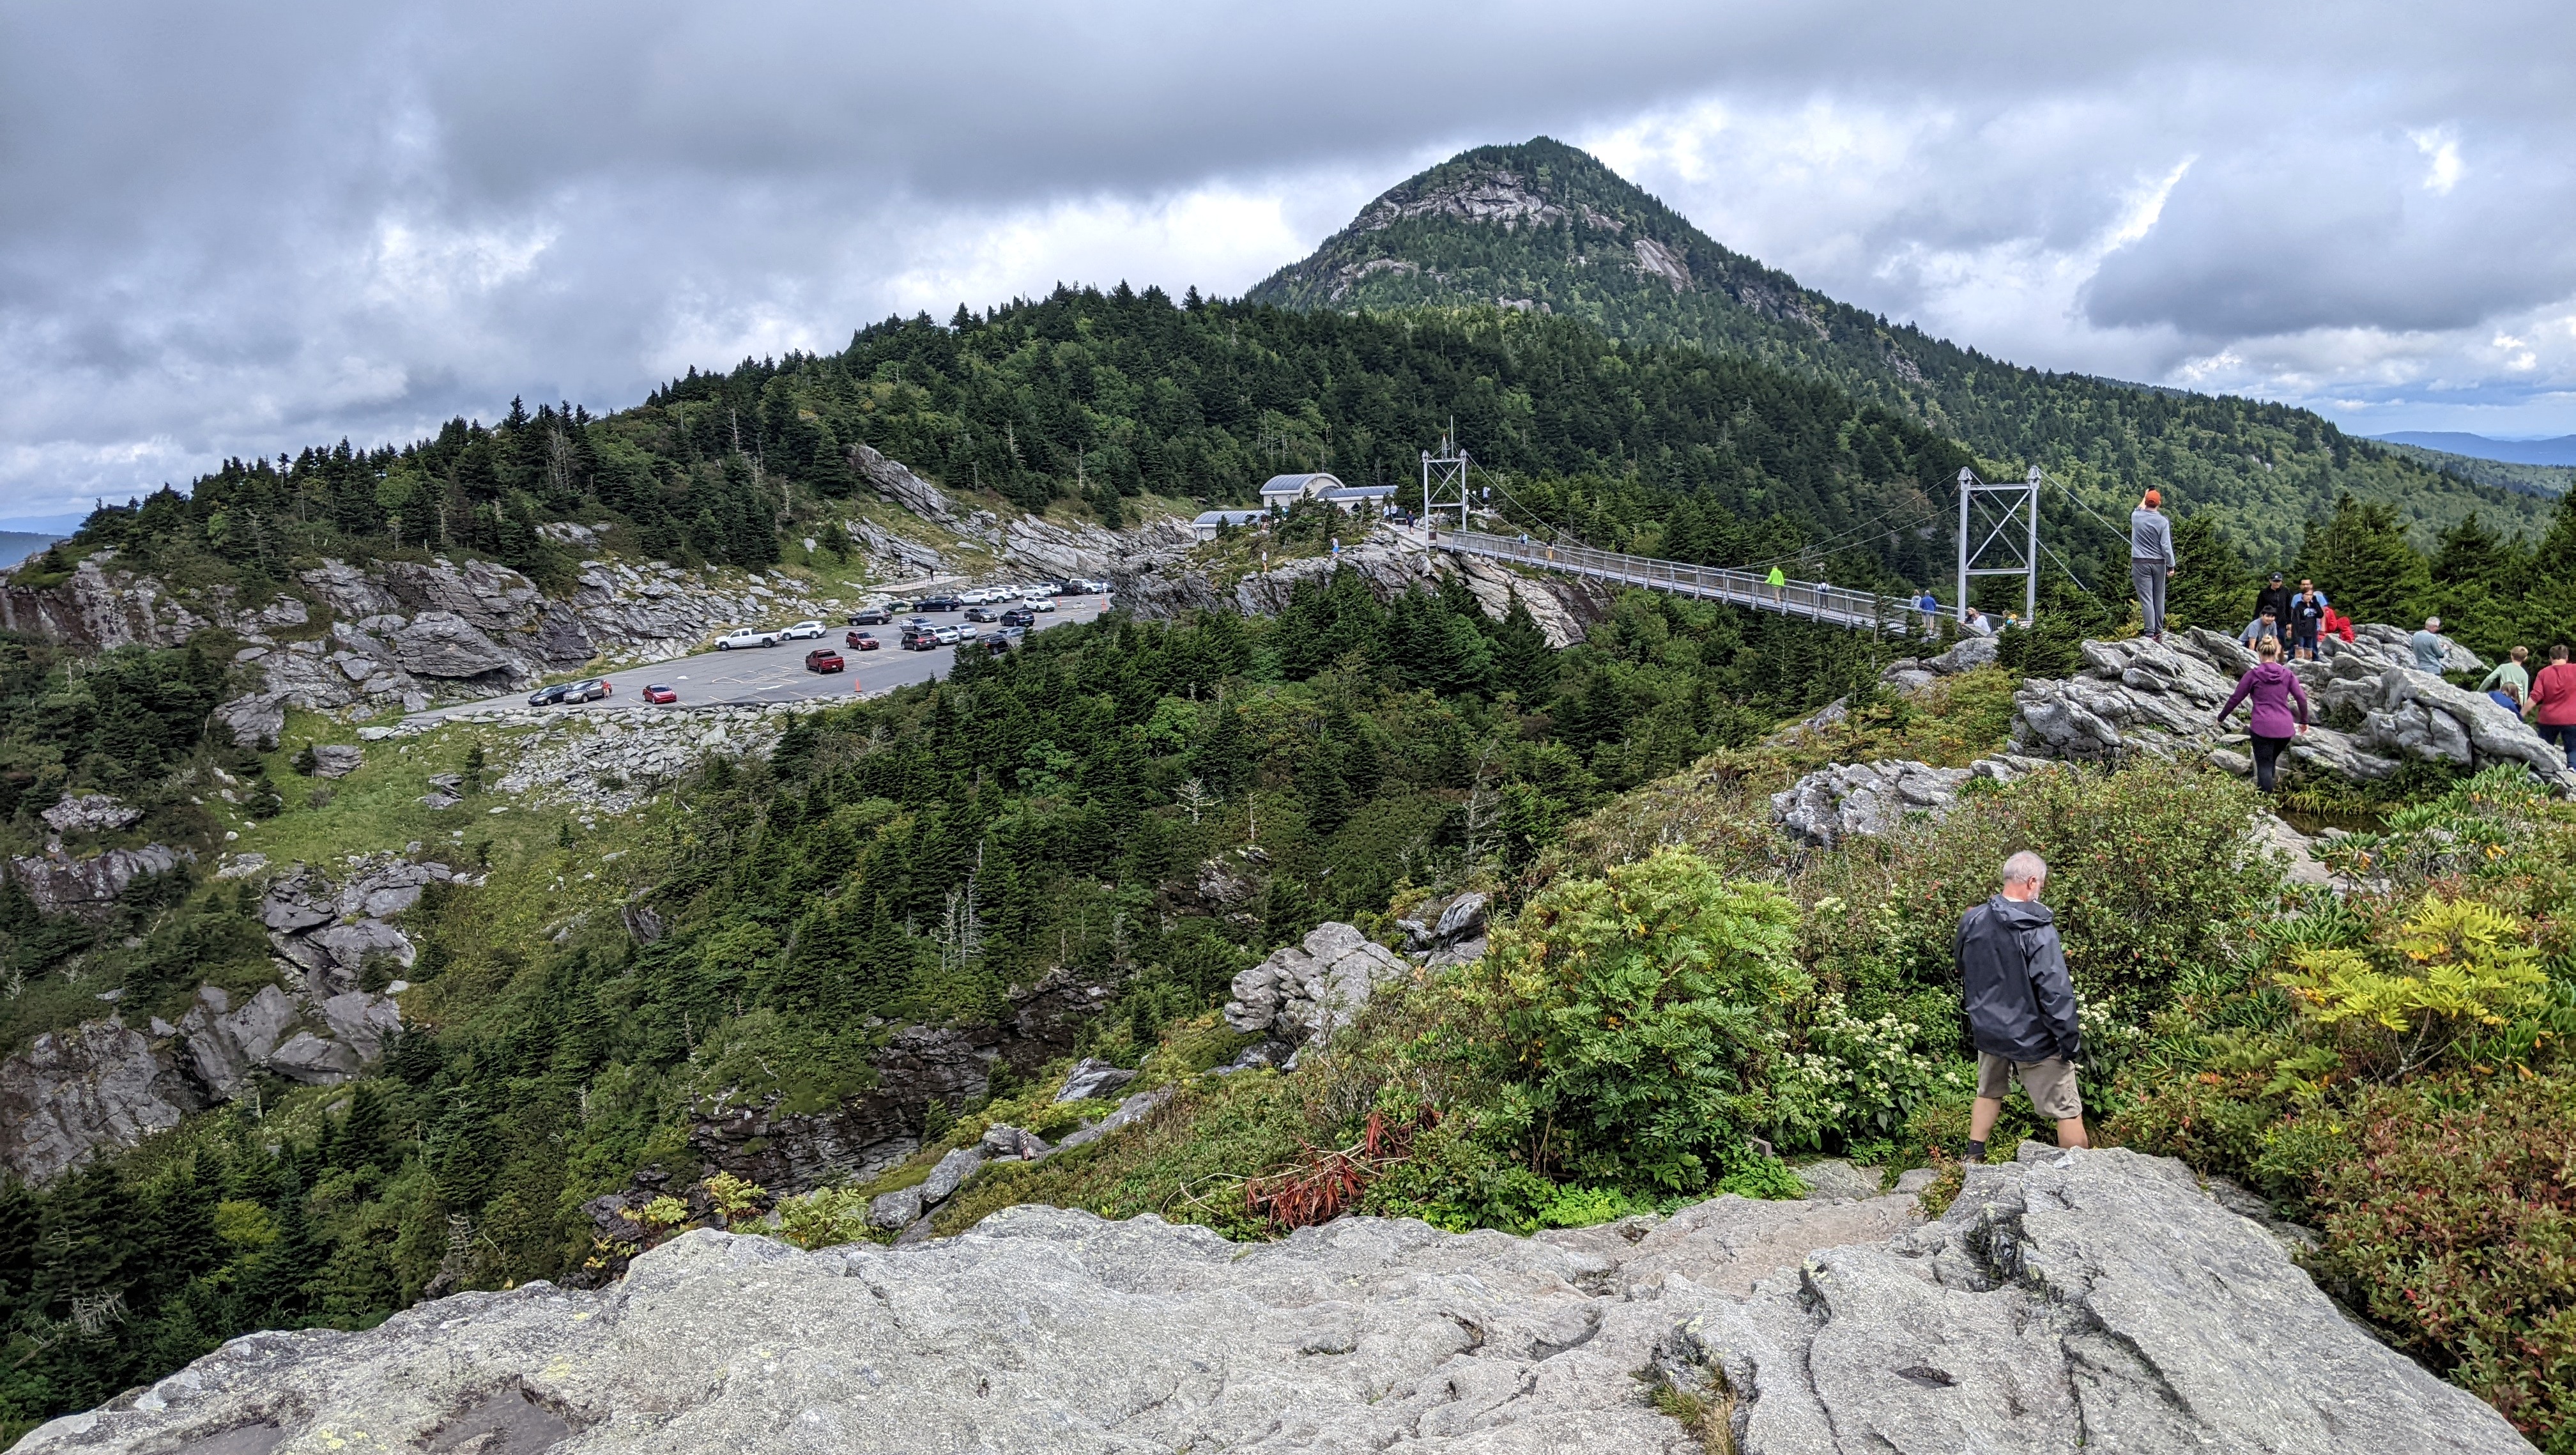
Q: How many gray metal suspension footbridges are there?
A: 1